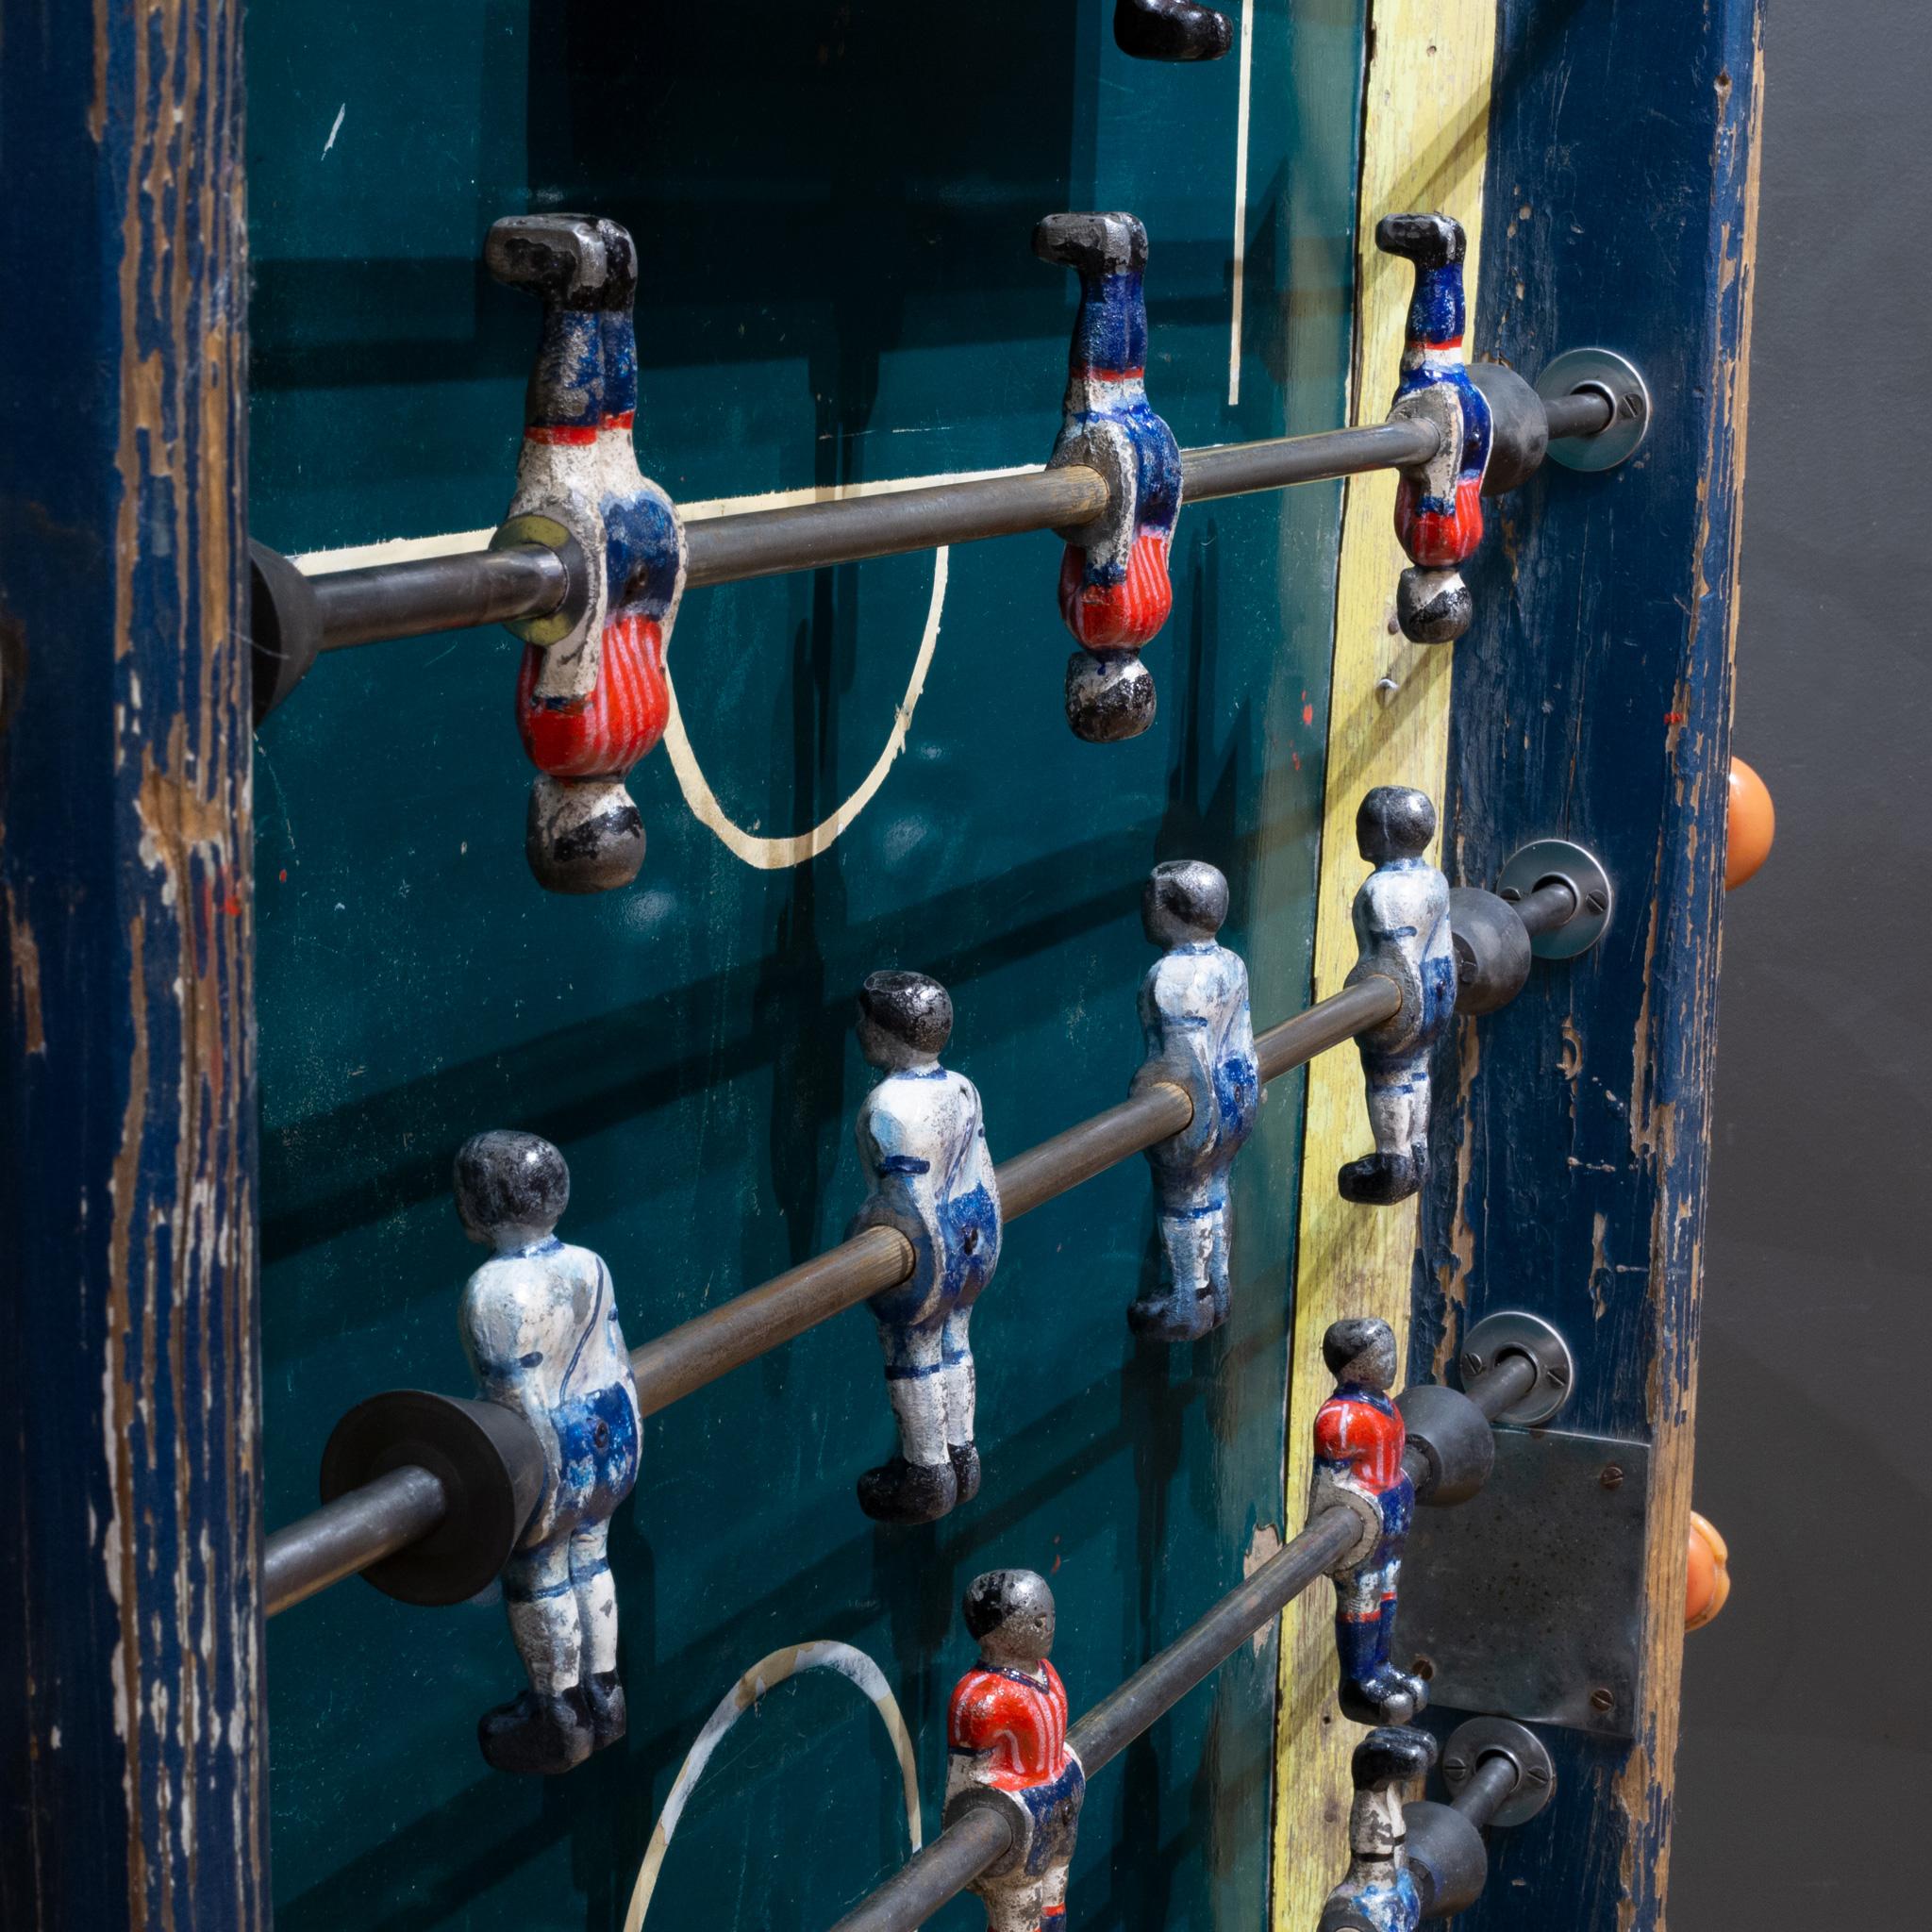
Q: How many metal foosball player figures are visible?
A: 11